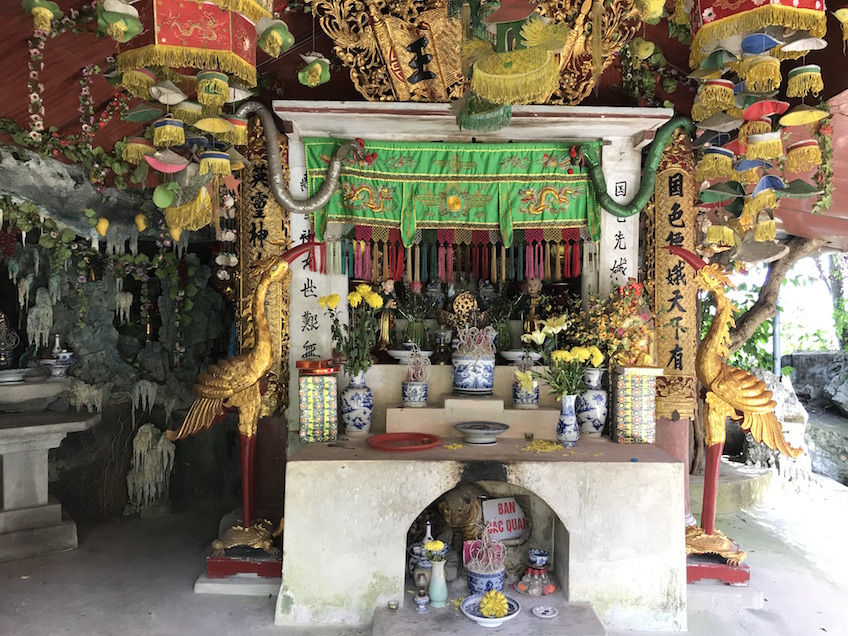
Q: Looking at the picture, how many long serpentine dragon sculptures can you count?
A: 2